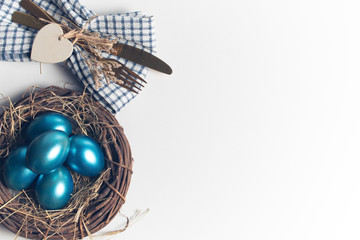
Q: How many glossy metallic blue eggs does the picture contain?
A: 5